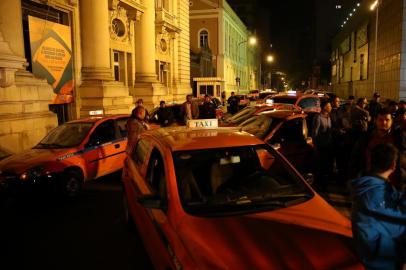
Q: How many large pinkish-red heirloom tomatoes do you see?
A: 0